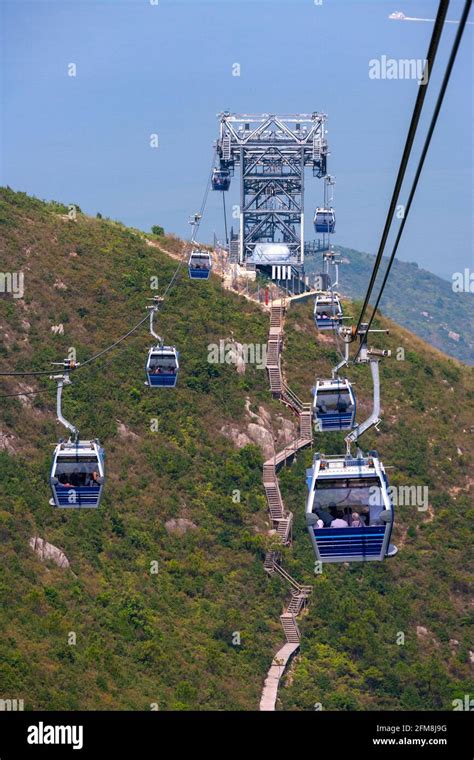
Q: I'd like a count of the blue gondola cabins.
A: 8